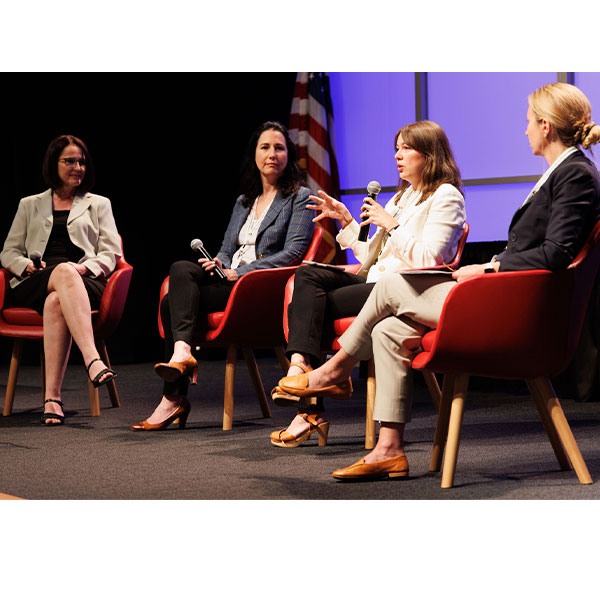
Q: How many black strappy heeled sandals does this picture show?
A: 2